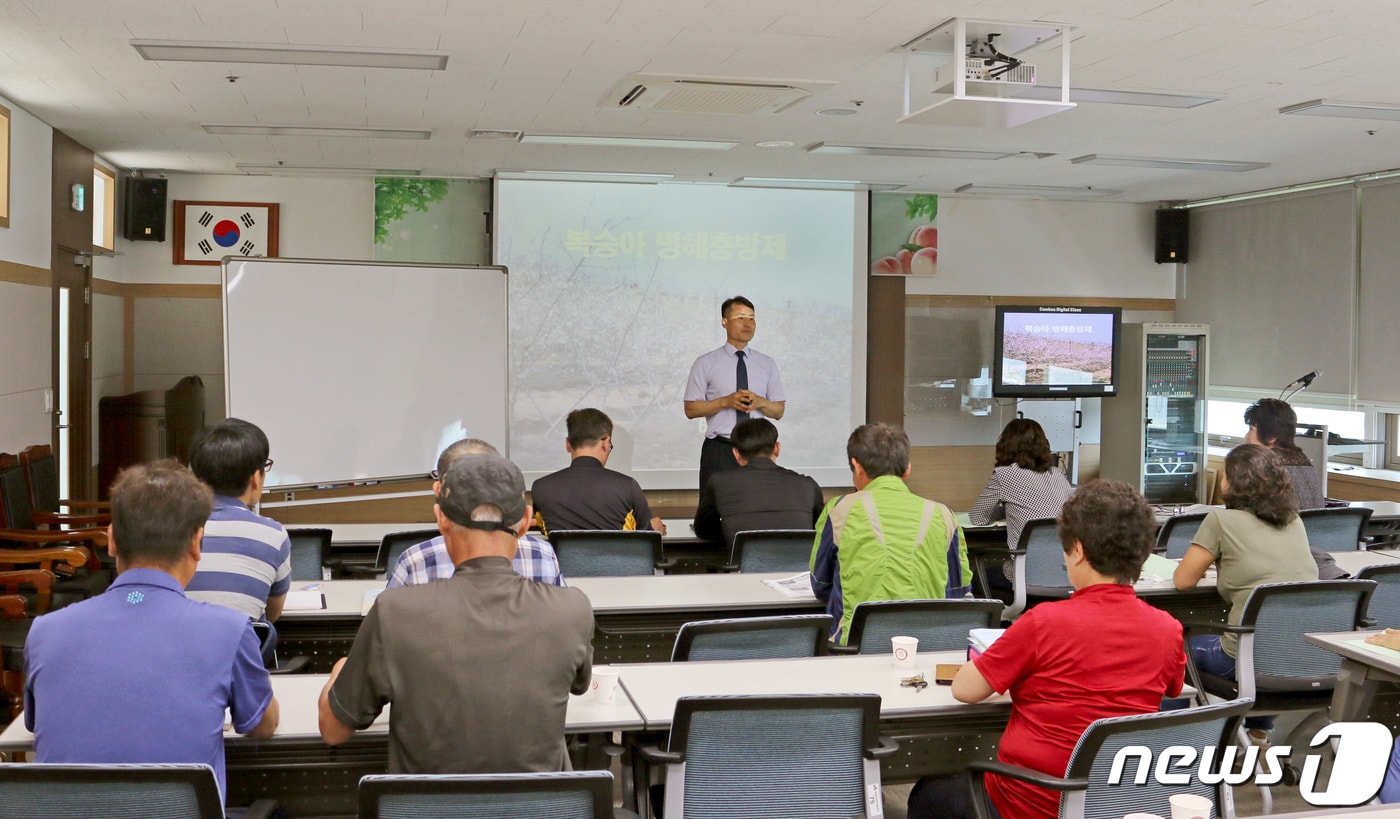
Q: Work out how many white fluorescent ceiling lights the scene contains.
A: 11